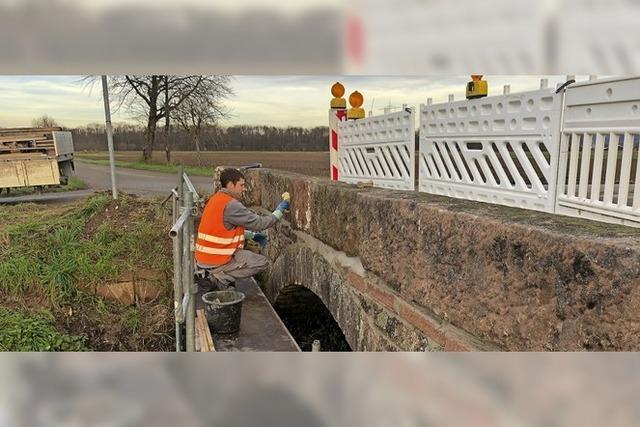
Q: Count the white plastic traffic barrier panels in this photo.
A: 3